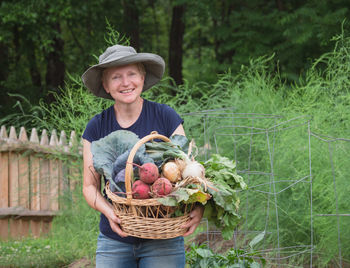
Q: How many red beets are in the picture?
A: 3